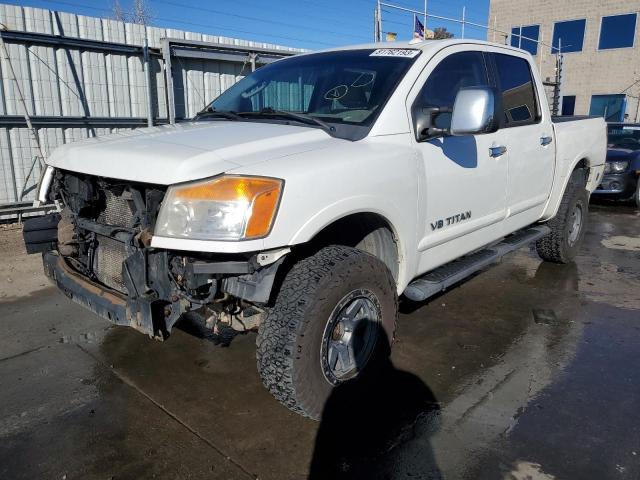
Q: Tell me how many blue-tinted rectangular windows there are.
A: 5